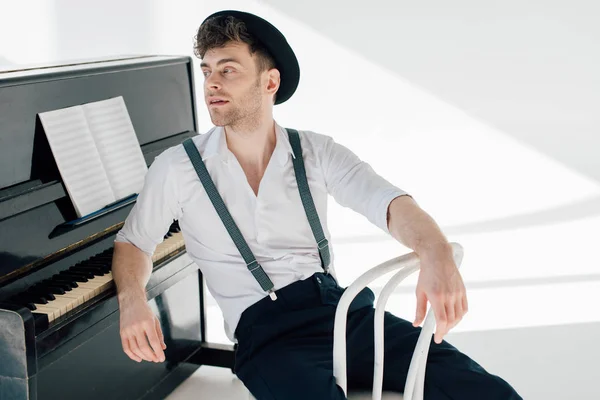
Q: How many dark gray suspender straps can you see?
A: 2